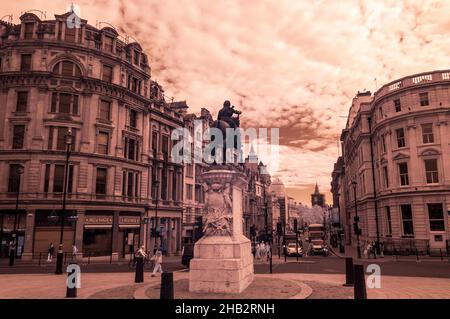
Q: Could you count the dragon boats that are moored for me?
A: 0